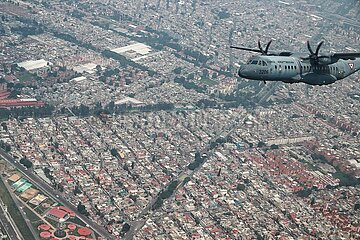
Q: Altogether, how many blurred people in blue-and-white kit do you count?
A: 0